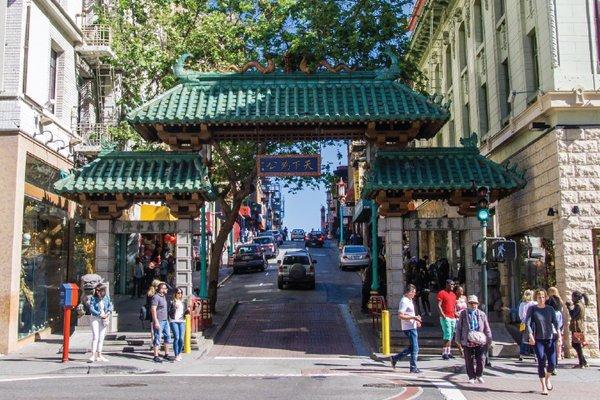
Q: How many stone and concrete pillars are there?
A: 4